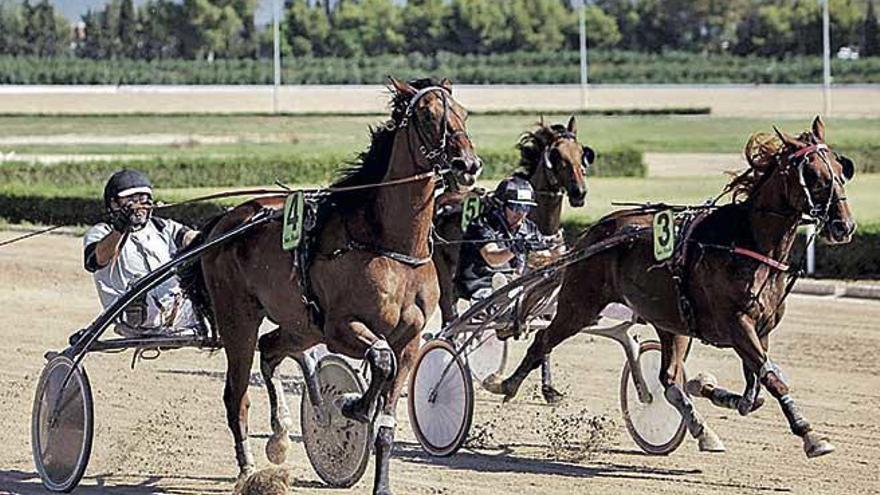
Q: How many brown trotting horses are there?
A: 3